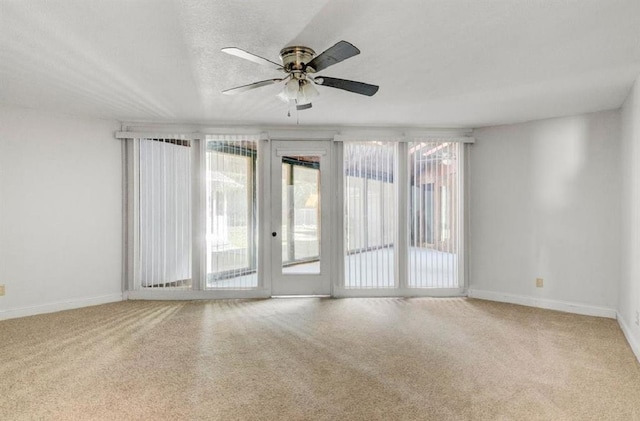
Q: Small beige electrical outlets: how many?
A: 2